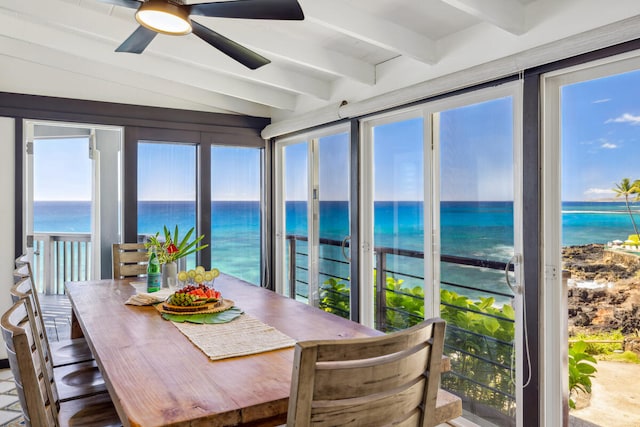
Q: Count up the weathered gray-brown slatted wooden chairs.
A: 6